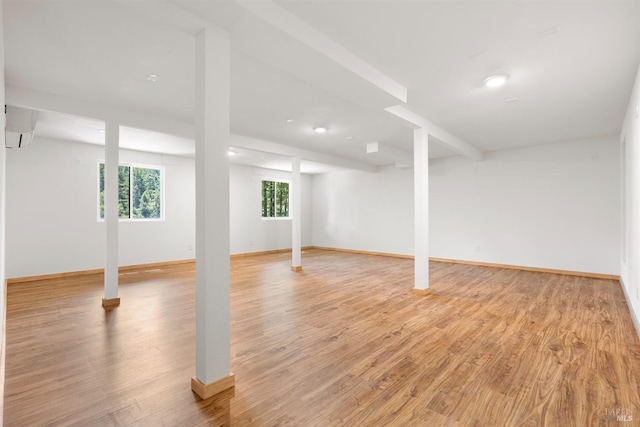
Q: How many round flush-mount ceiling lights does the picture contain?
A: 3